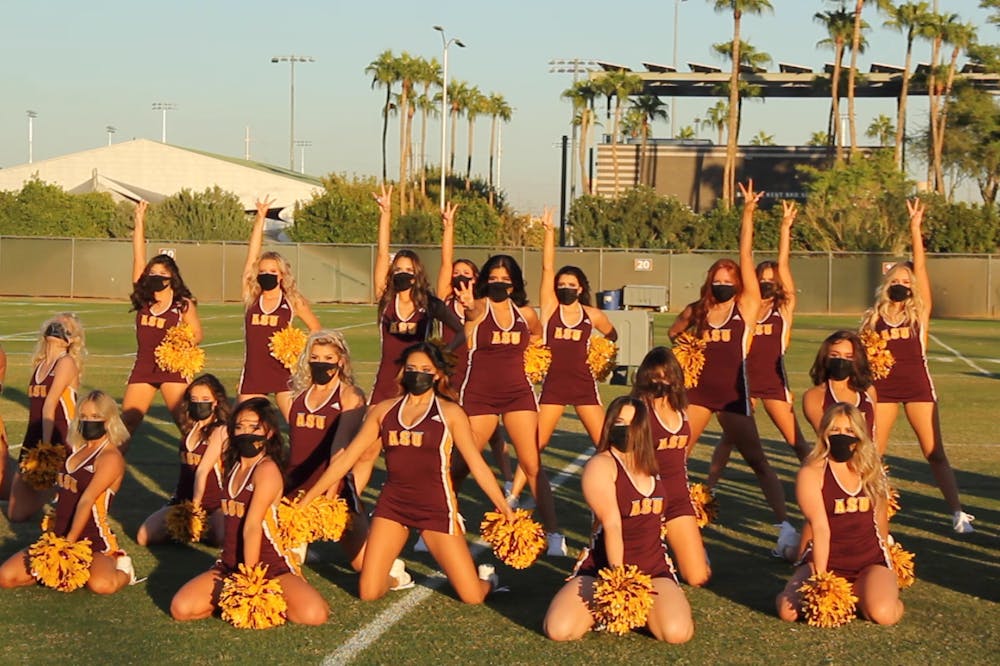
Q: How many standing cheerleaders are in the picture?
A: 9